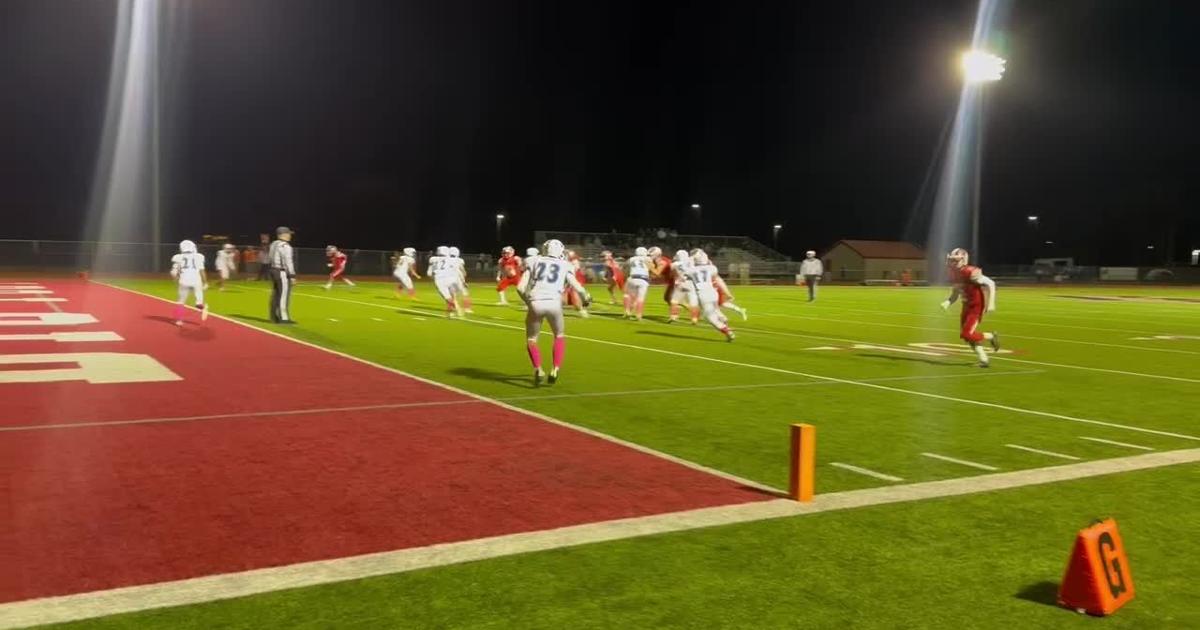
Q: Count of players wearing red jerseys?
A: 7